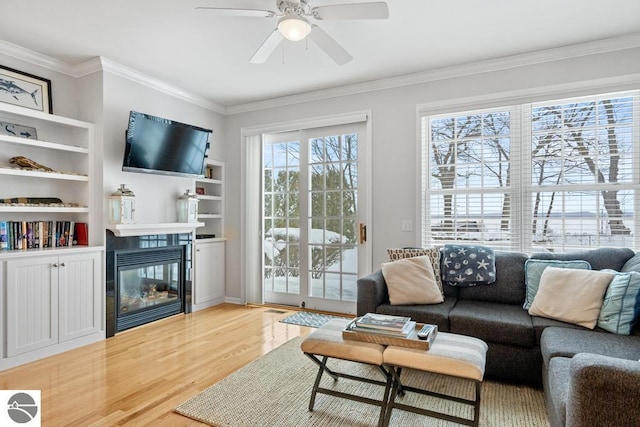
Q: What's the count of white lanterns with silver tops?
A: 2